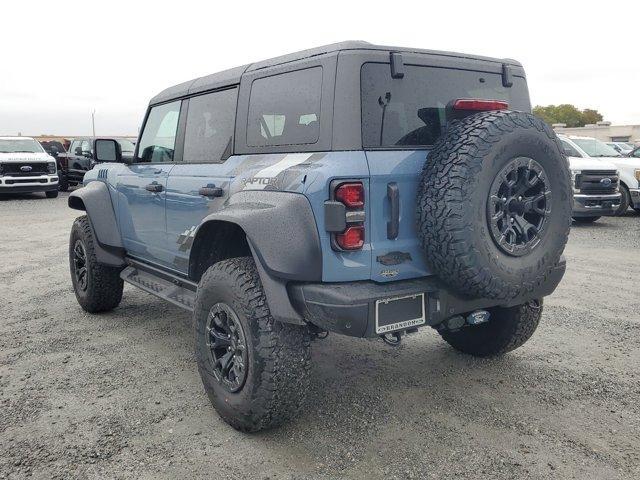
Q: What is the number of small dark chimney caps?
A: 0